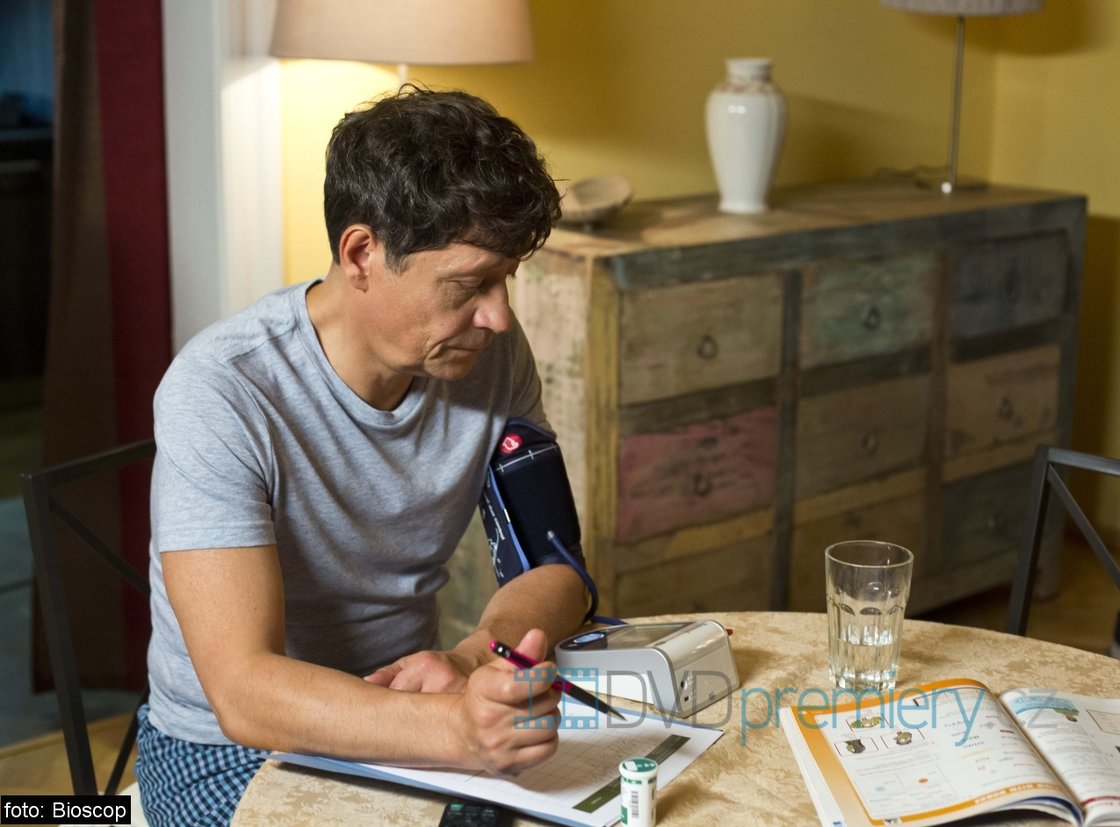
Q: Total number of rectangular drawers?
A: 9